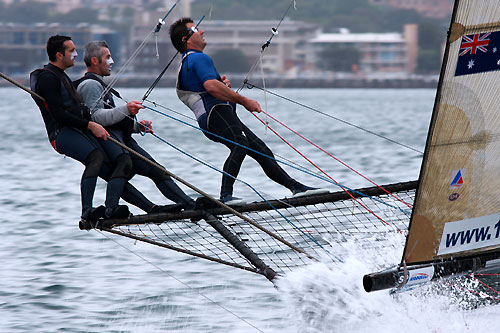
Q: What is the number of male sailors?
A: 3